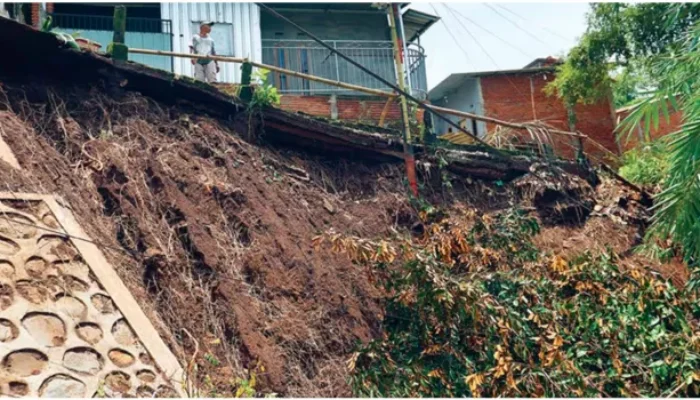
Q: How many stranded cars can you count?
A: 0